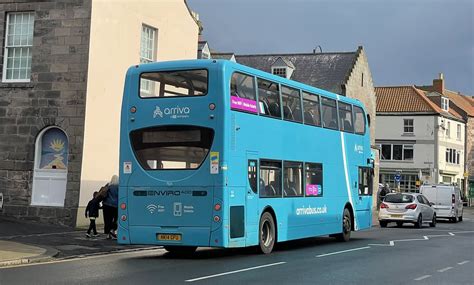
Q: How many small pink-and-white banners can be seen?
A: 2